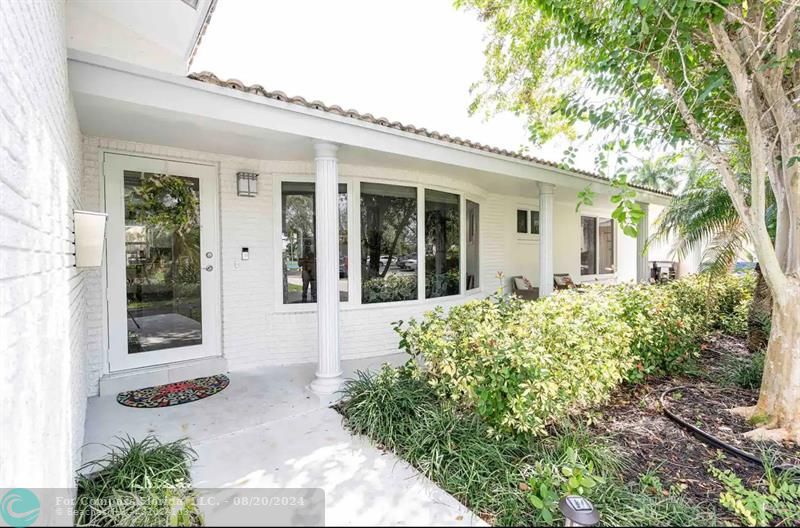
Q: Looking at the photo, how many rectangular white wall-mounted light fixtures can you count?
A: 1